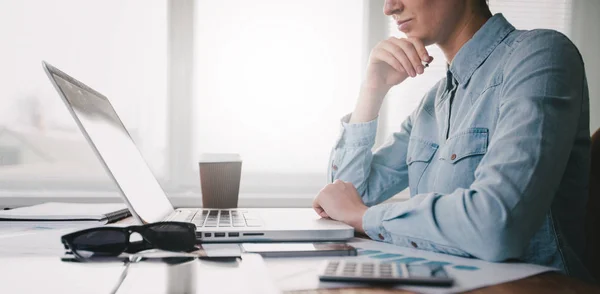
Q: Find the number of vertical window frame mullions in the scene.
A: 2